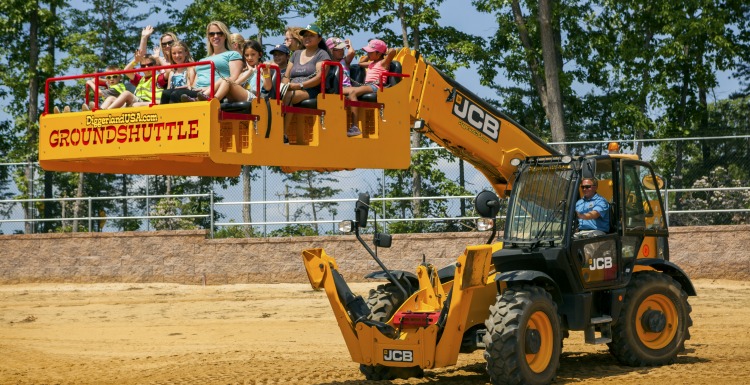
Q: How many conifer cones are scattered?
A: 0